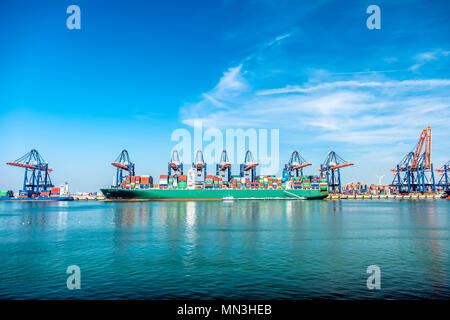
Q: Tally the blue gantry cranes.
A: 11